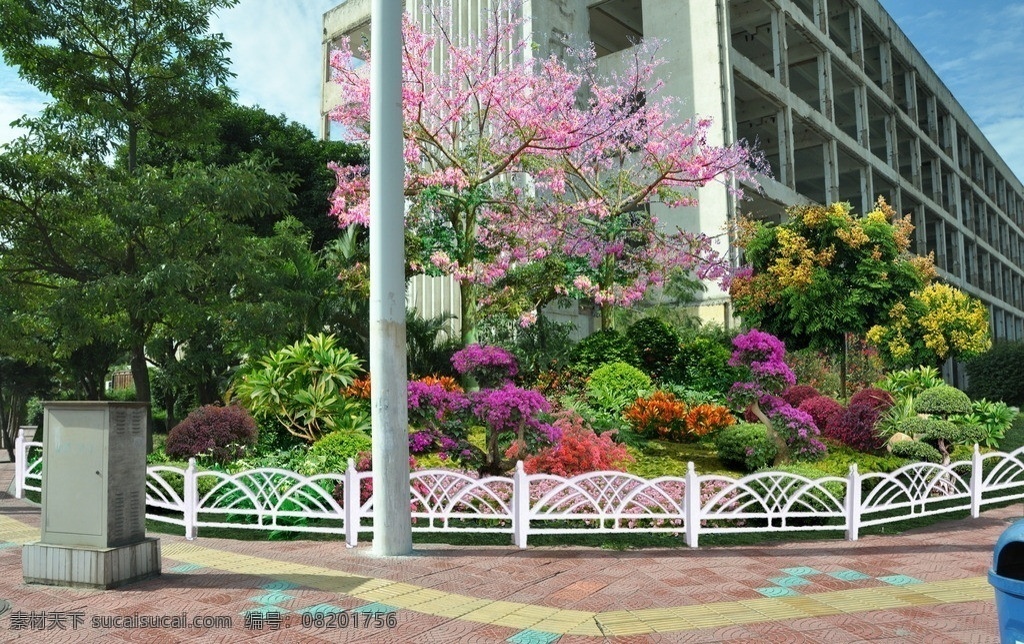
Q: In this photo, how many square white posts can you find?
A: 7